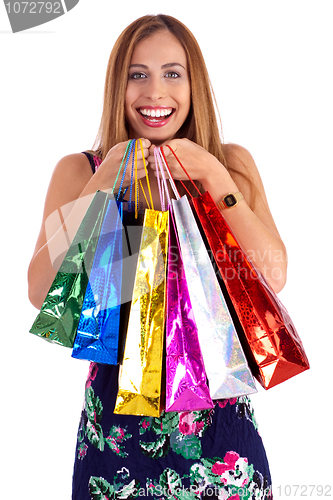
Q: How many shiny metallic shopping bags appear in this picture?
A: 6